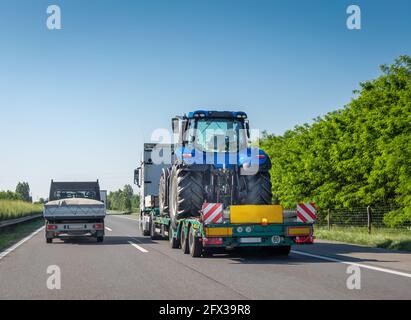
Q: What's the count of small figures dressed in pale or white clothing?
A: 0